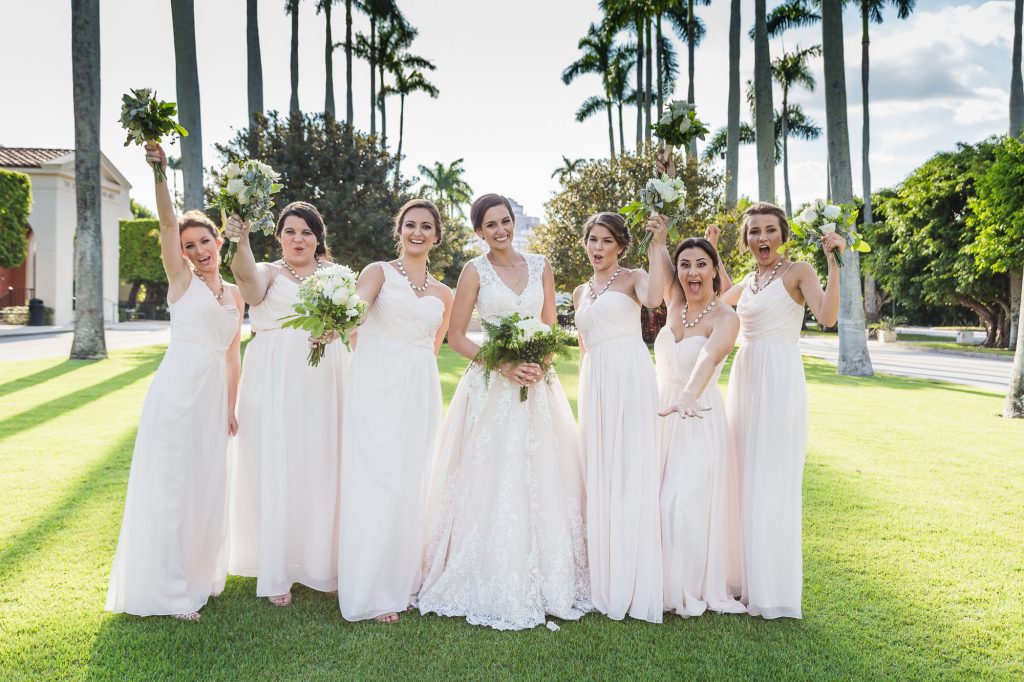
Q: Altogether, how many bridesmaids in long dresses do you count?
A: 6